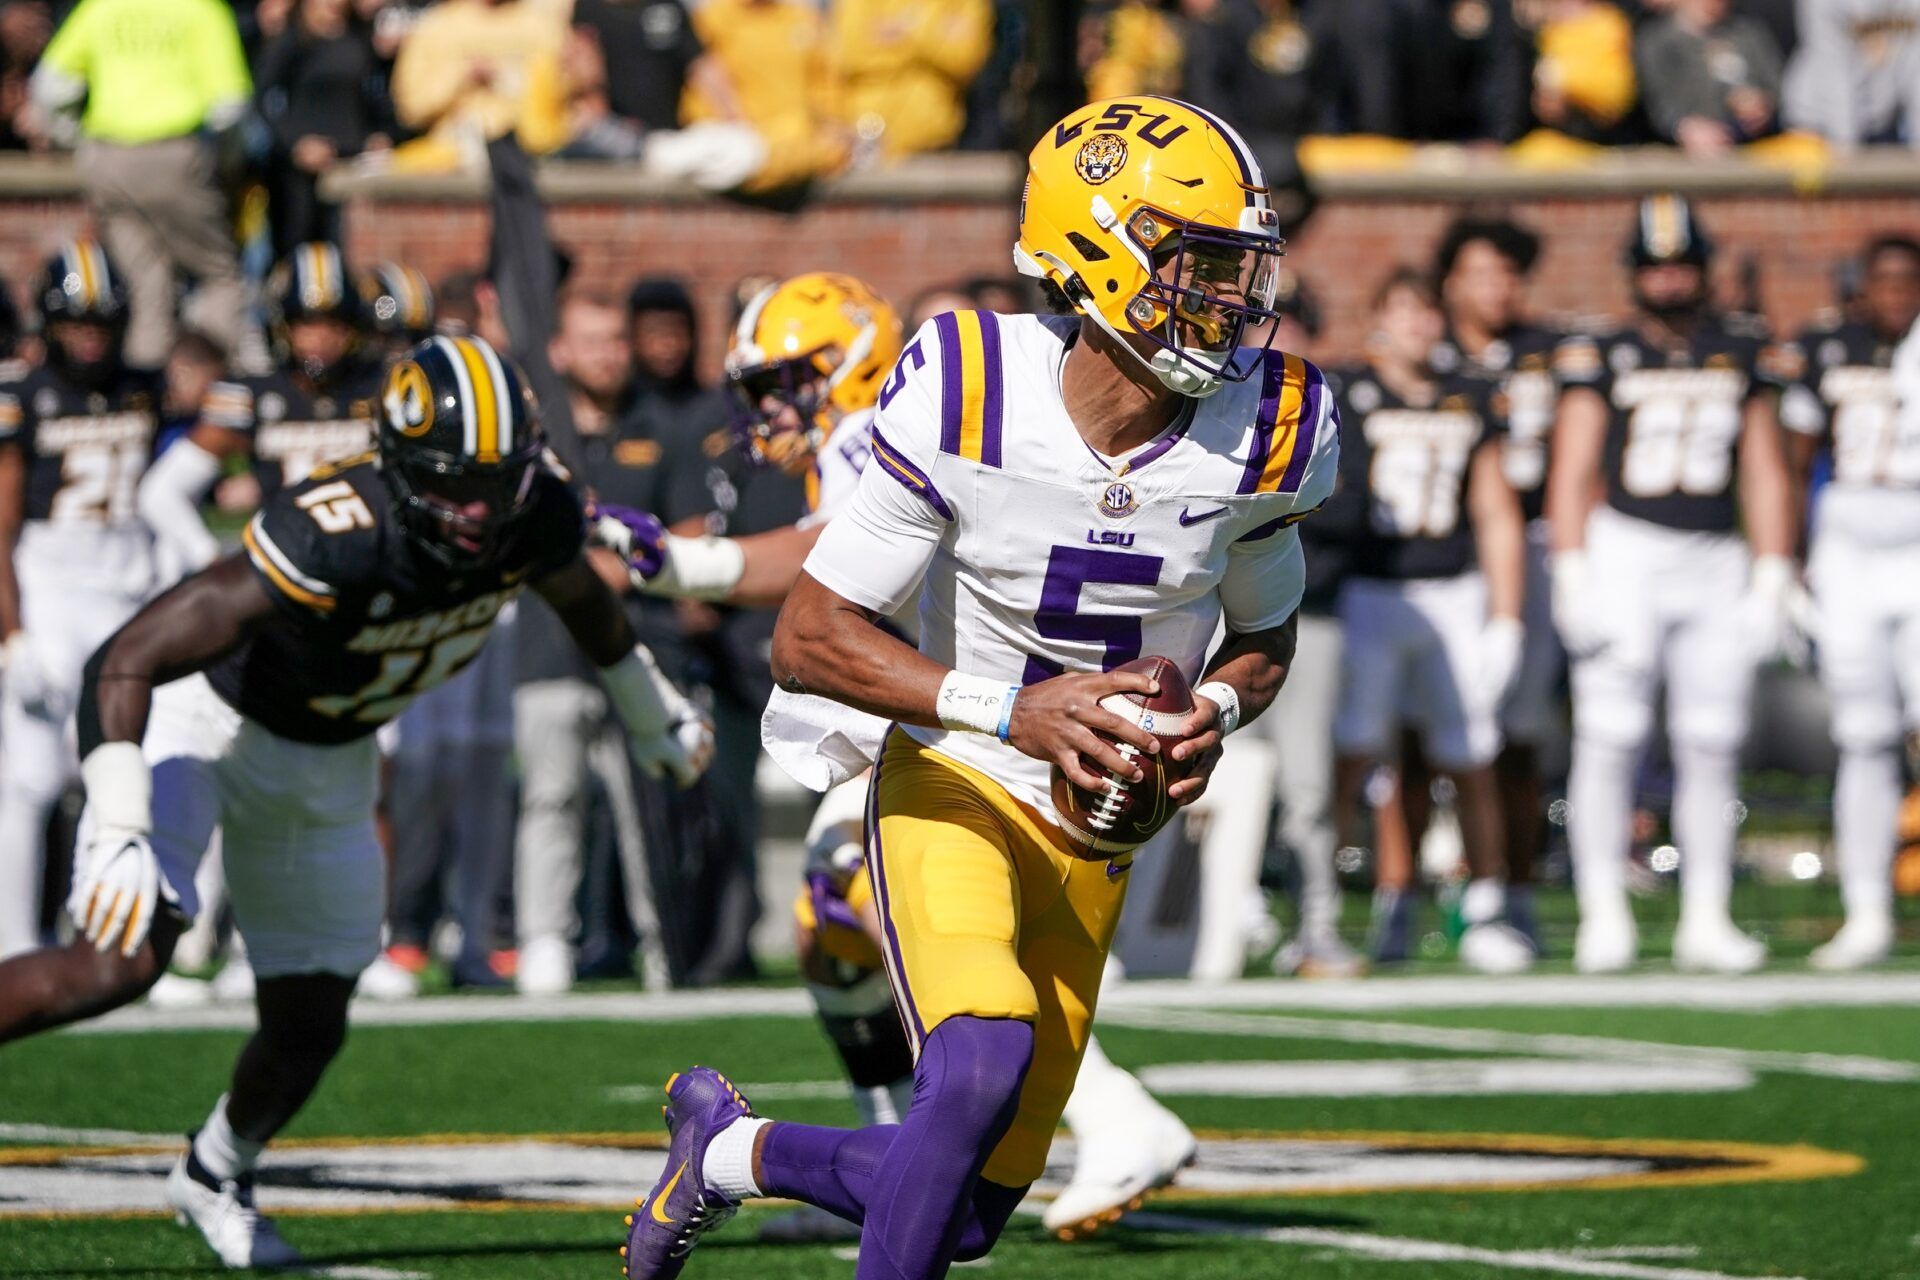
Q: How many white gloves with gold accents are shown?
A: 2